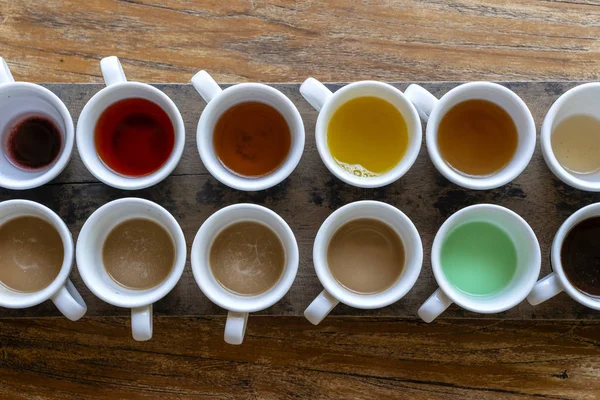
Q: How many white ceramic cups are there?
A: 12